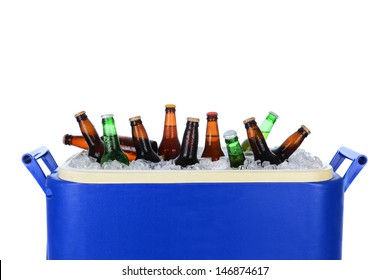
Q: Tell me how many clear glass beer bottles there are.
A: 0